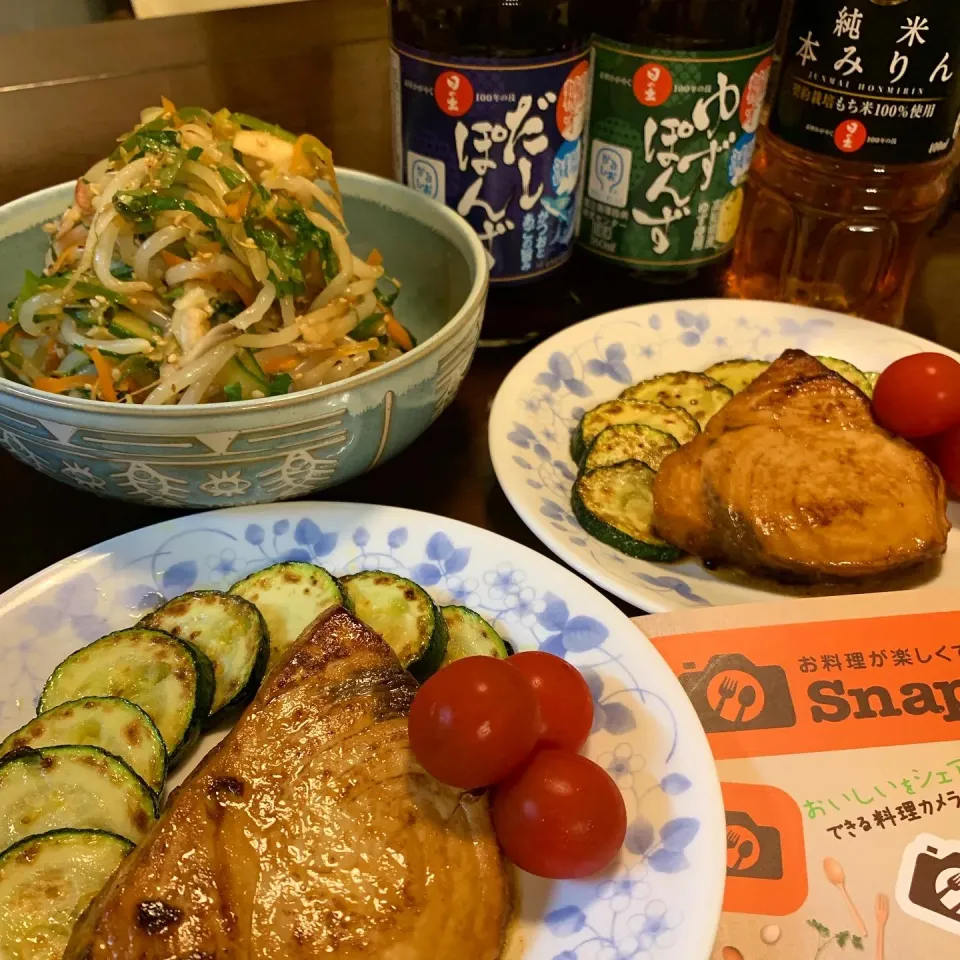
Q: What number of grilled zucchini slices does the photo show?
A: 15